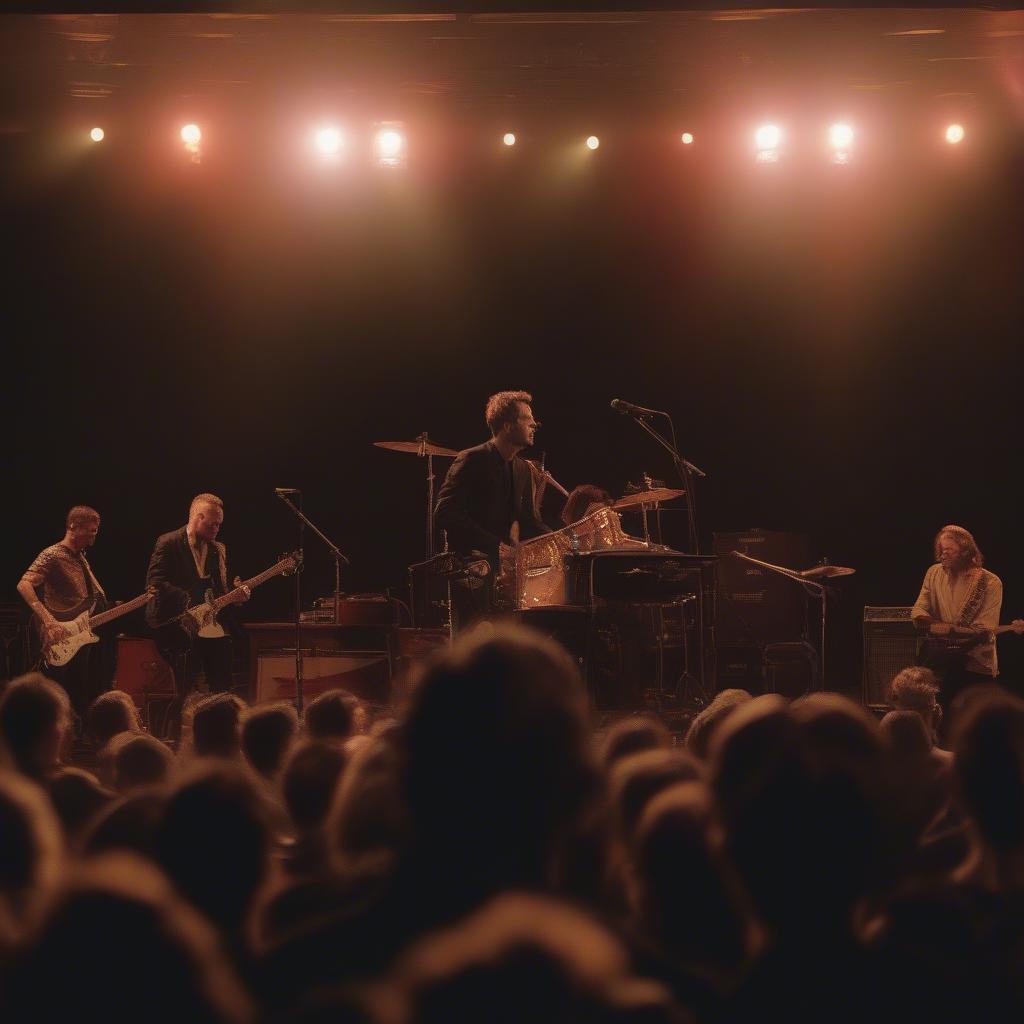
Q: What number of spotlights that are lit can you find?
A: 10